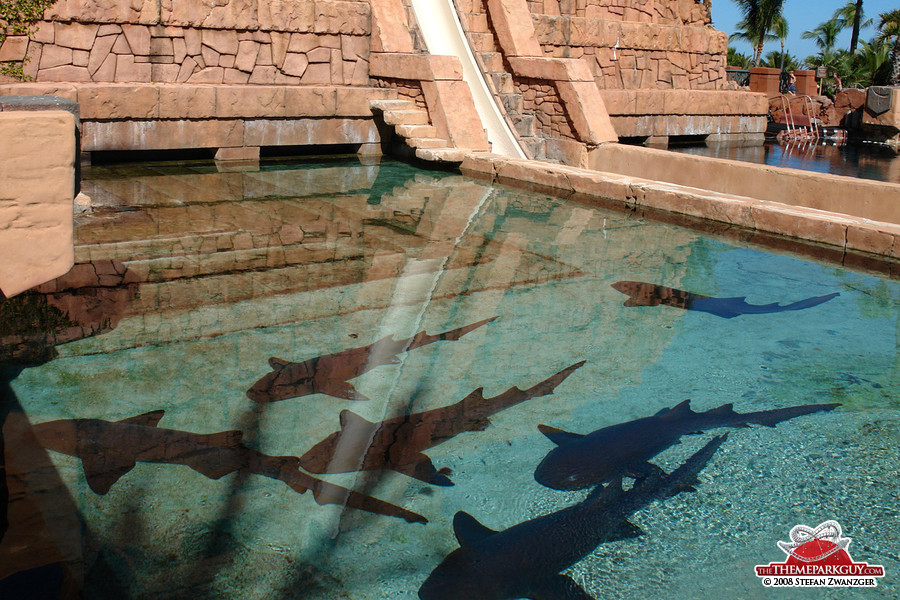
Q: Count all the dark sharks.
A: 6